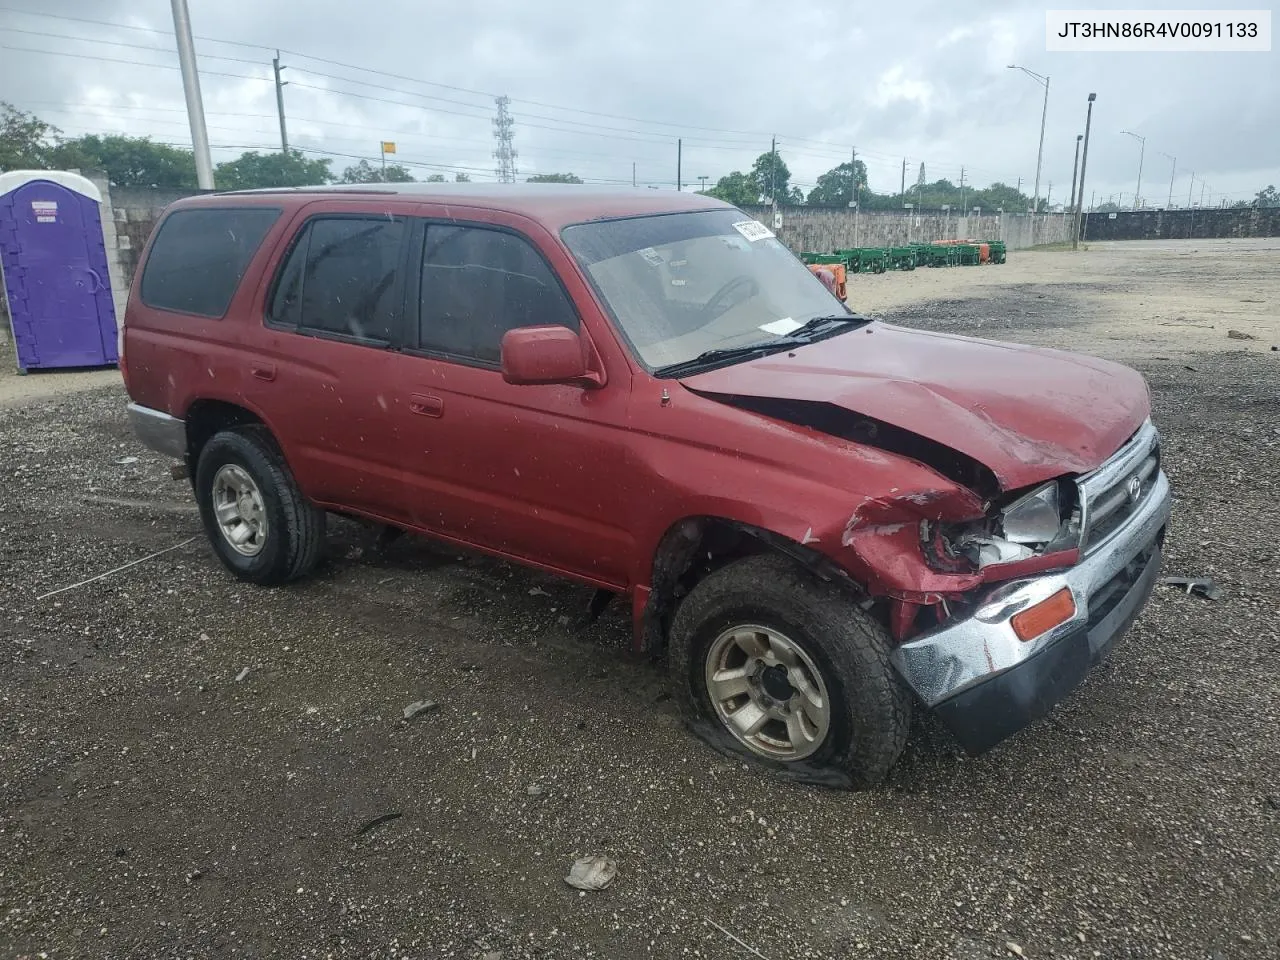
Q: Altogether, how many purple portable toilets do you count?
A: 1